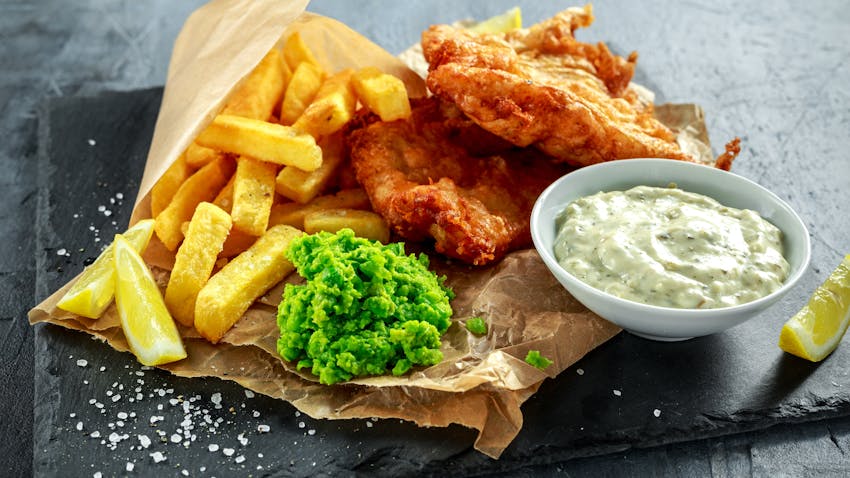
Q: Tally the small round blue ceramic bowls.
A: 0